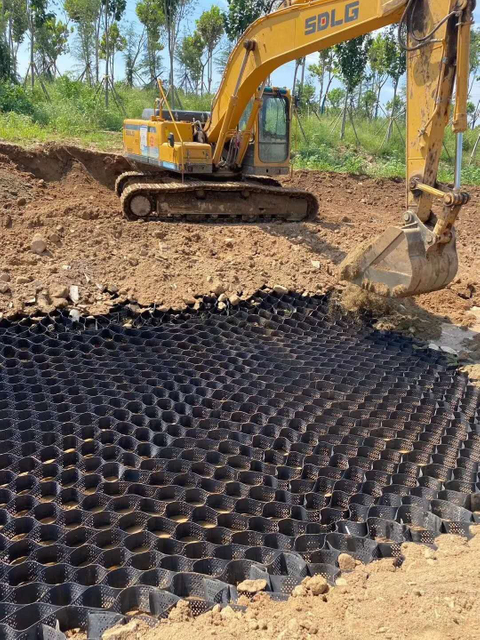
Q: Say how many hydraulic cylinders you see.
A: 3